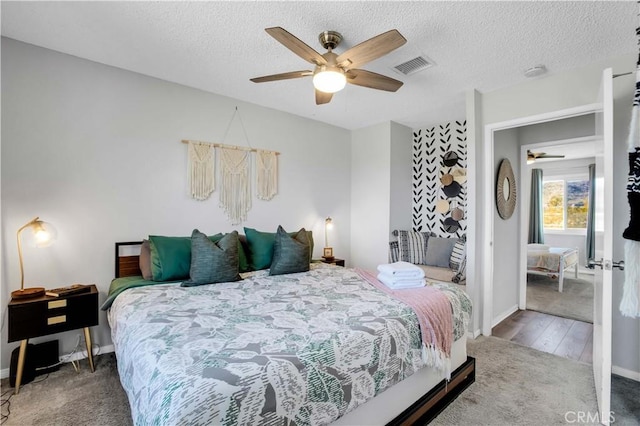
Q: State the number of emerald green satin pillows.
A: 2